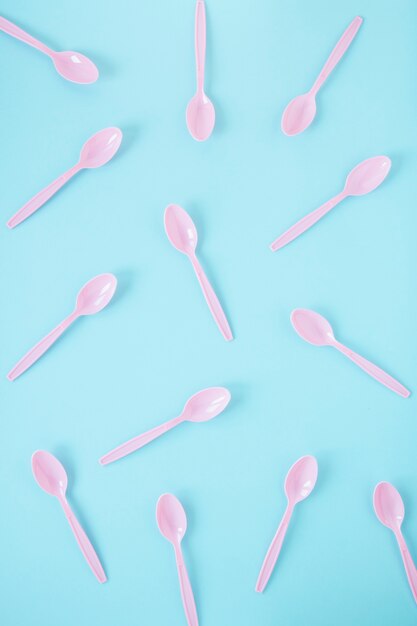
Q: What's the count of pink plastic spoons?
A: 13